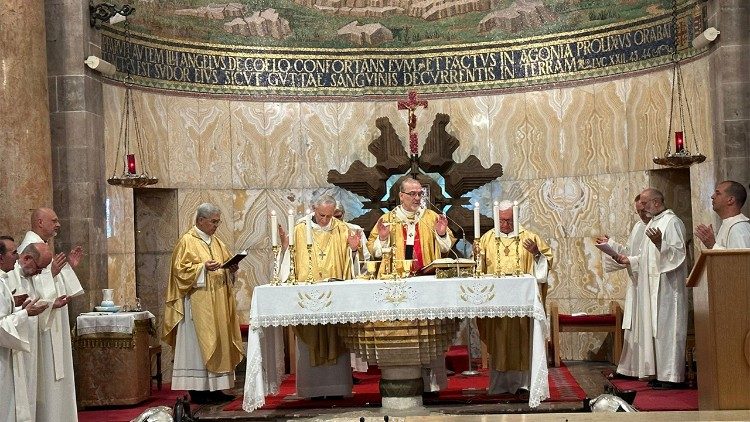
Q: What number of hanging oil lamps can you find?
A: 2